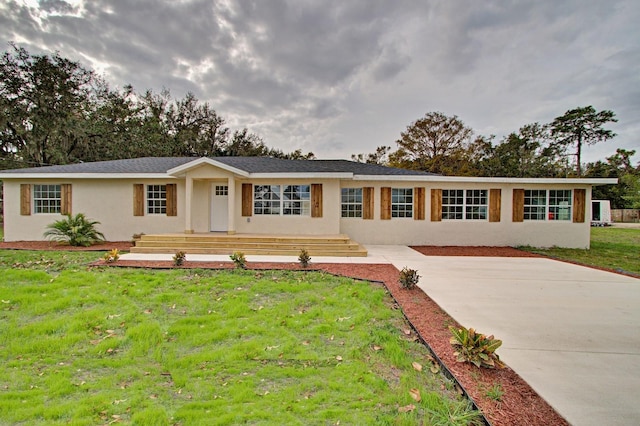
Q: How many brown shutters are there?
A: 13